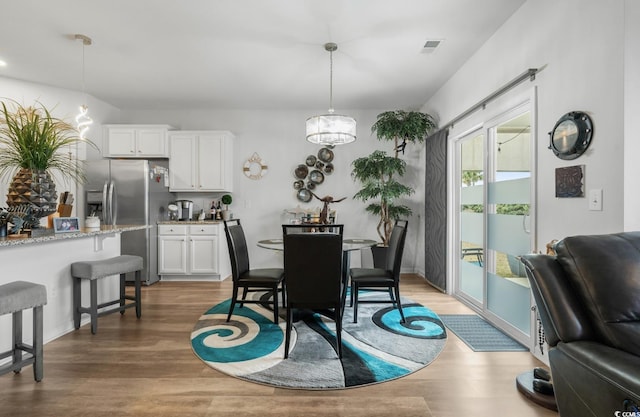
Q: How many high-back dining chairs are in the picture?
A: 3